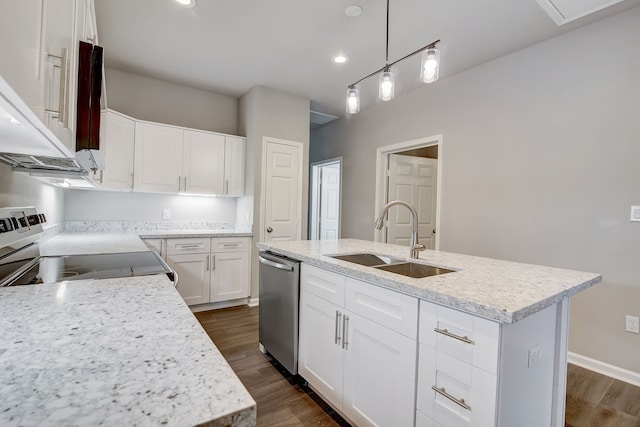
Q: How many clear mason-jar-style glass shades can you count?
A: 3